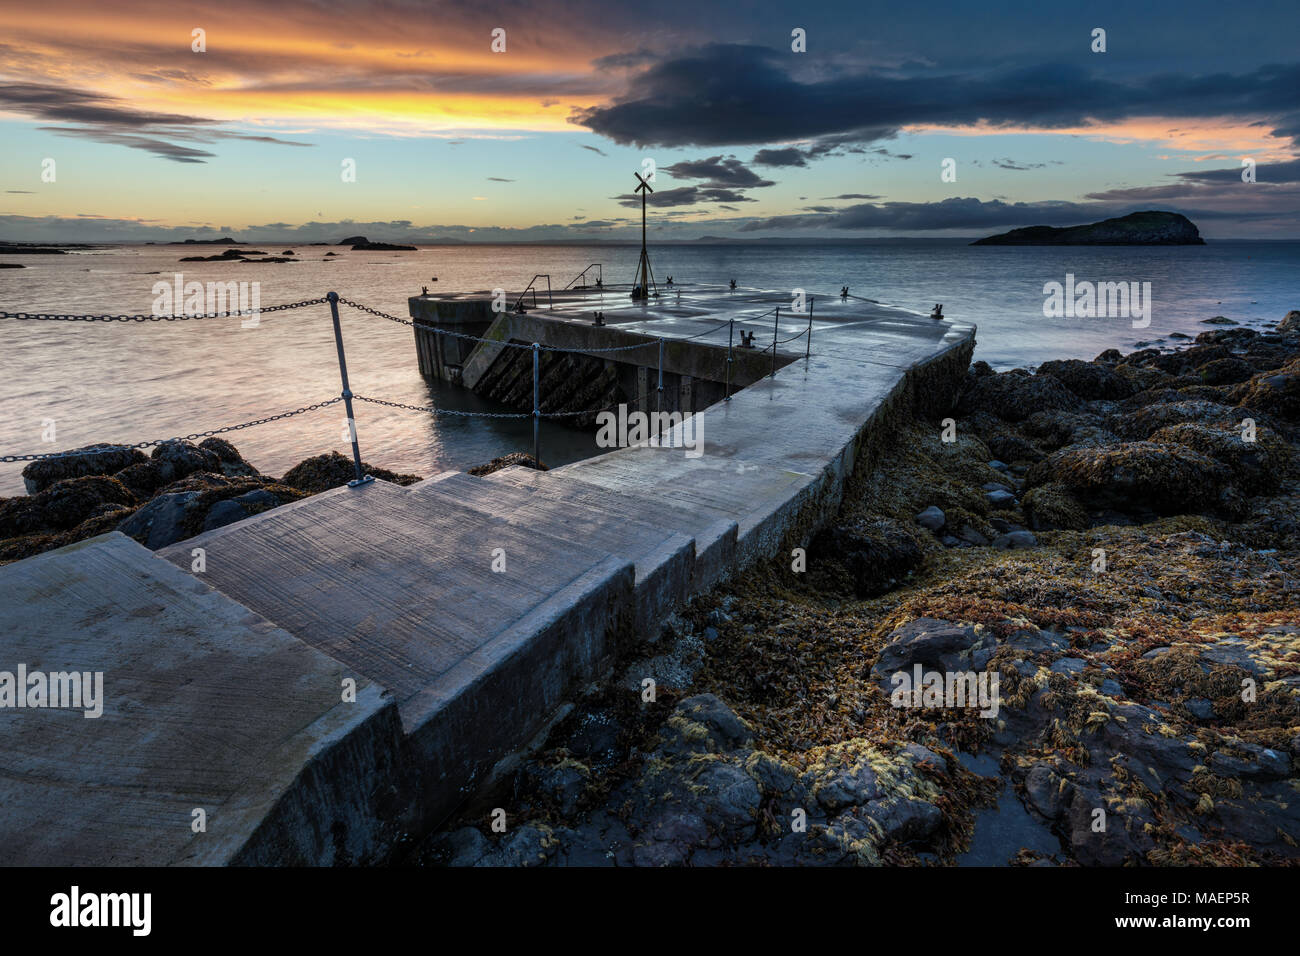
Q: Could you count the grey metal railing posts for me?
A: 6